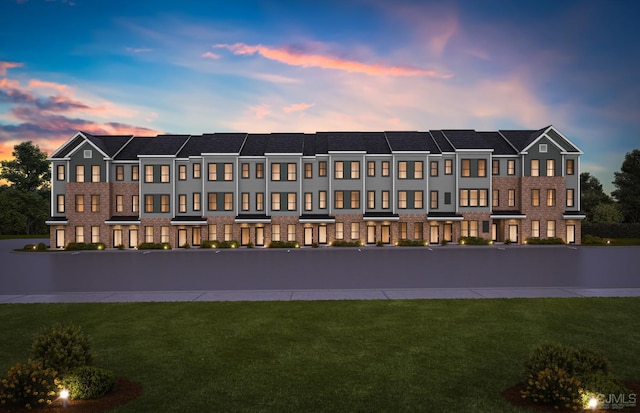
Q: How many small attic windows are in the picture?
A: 2